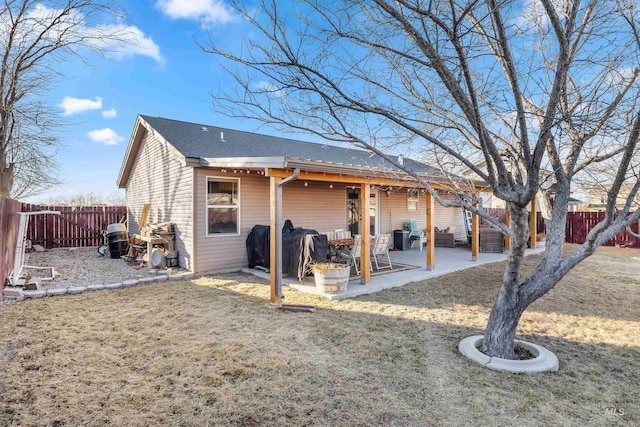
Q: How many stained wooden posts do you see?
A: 6